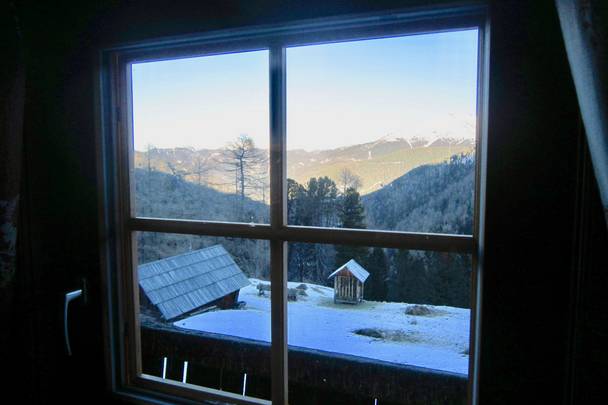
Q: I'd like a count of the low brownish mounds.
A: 2